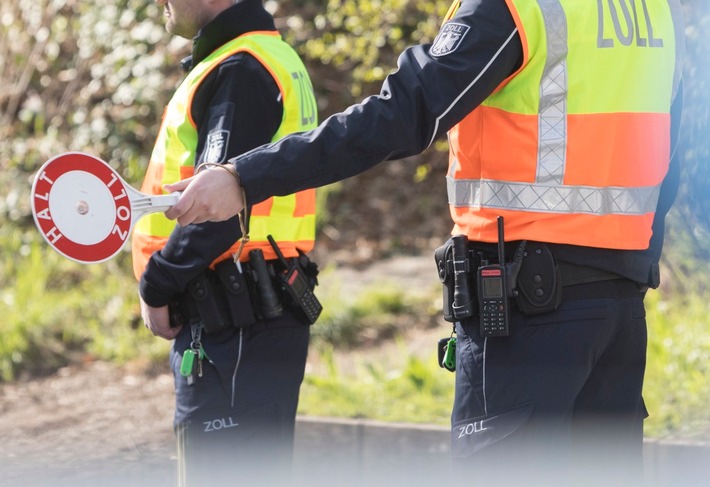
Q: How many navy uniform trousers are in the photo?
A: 2